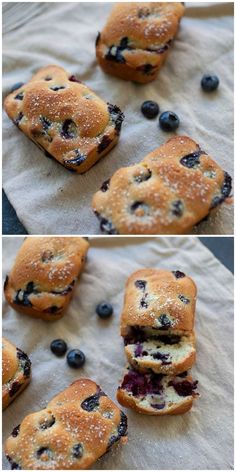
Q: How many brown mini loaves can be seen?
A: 7